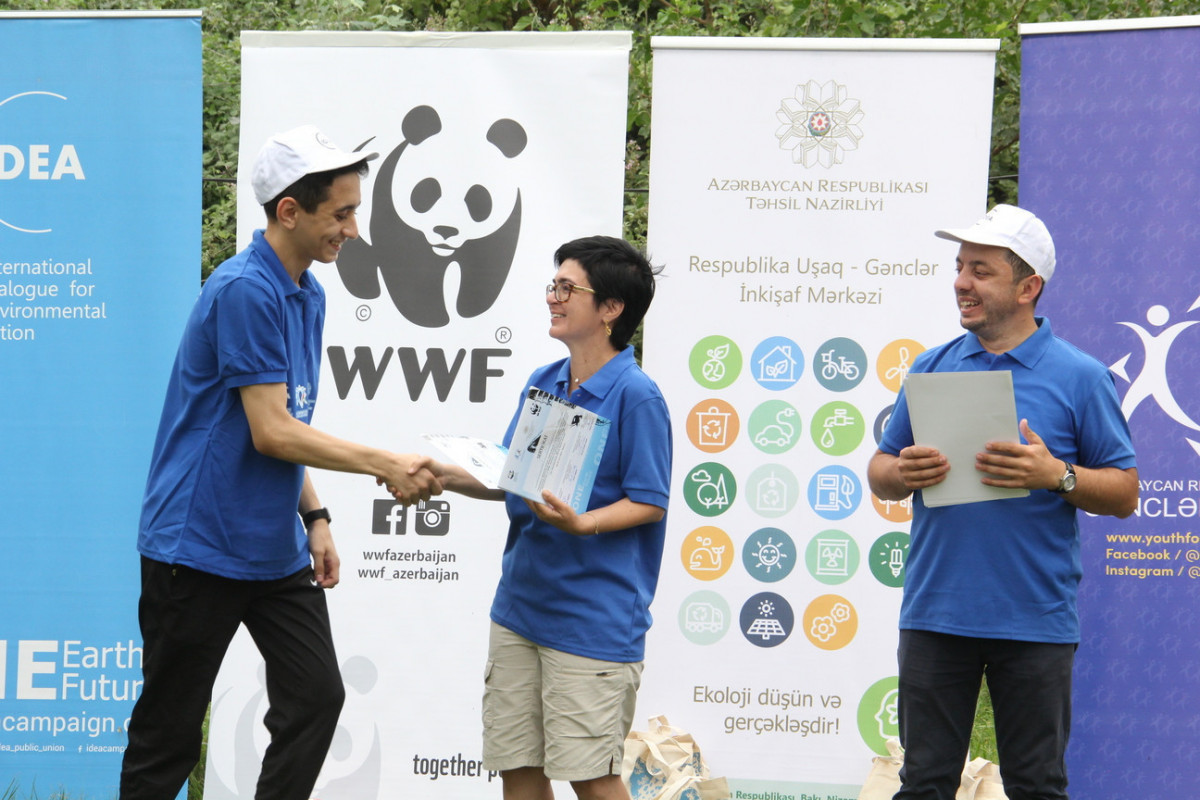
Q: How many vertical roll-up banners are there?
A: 4